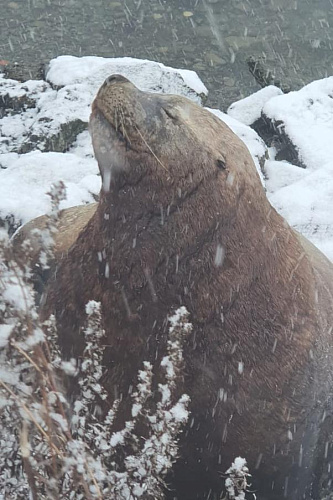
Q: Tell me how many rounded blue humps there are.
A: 0